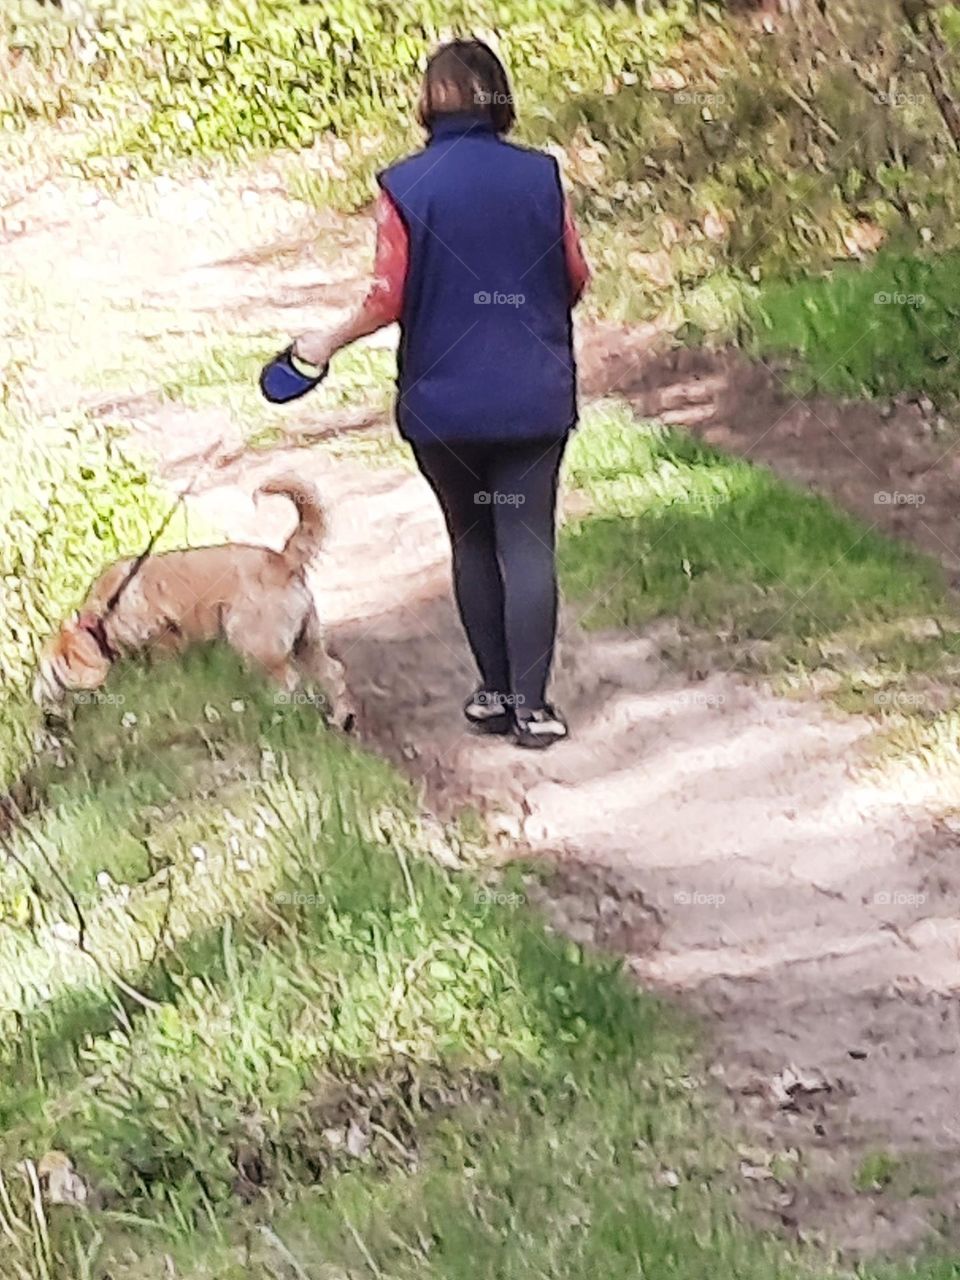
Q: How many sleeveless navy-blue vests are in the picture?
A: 1